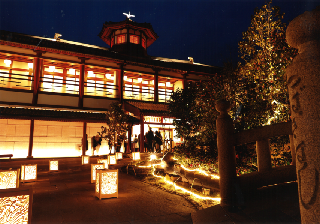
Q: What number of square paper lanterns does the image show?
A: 11